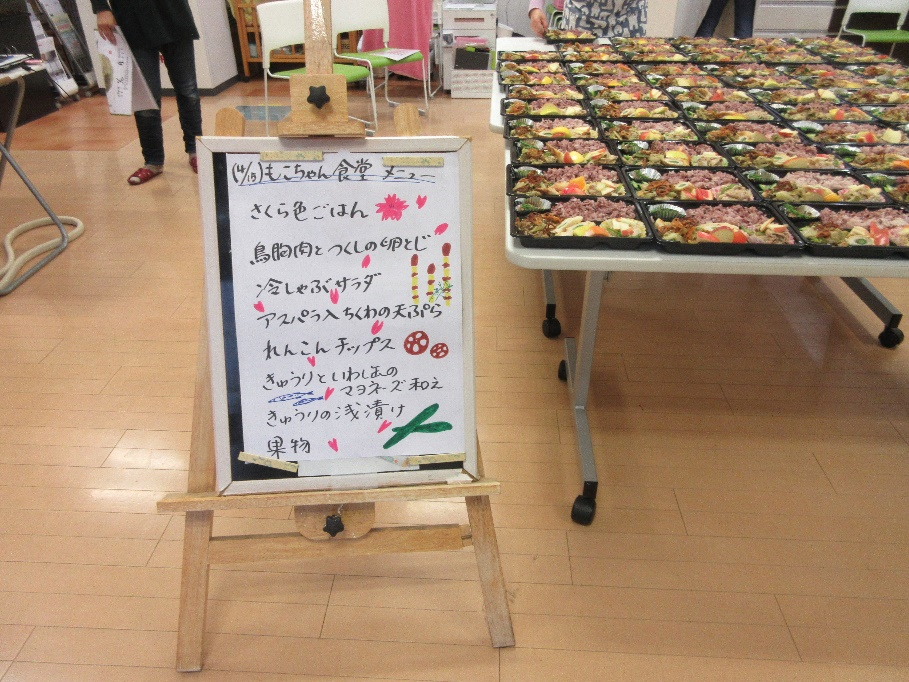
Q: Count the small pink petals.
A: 10